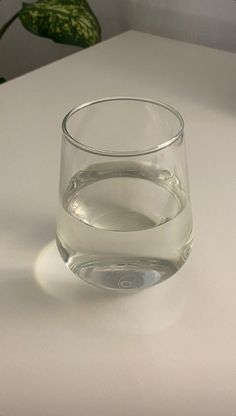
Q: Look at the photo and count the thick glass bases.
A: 1